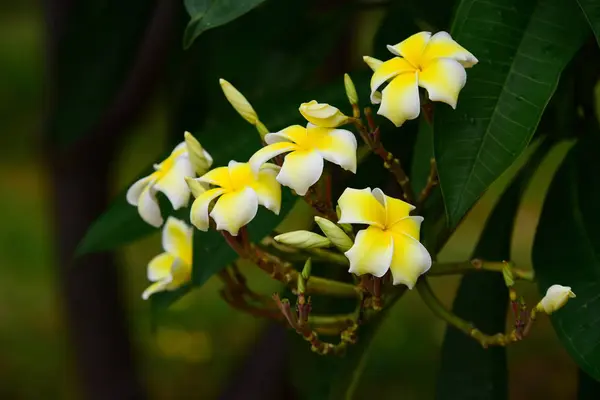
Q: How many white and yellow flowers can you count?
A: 6